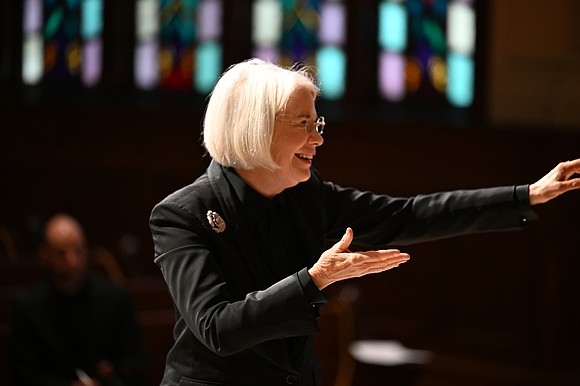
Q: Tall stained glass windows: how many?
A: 4